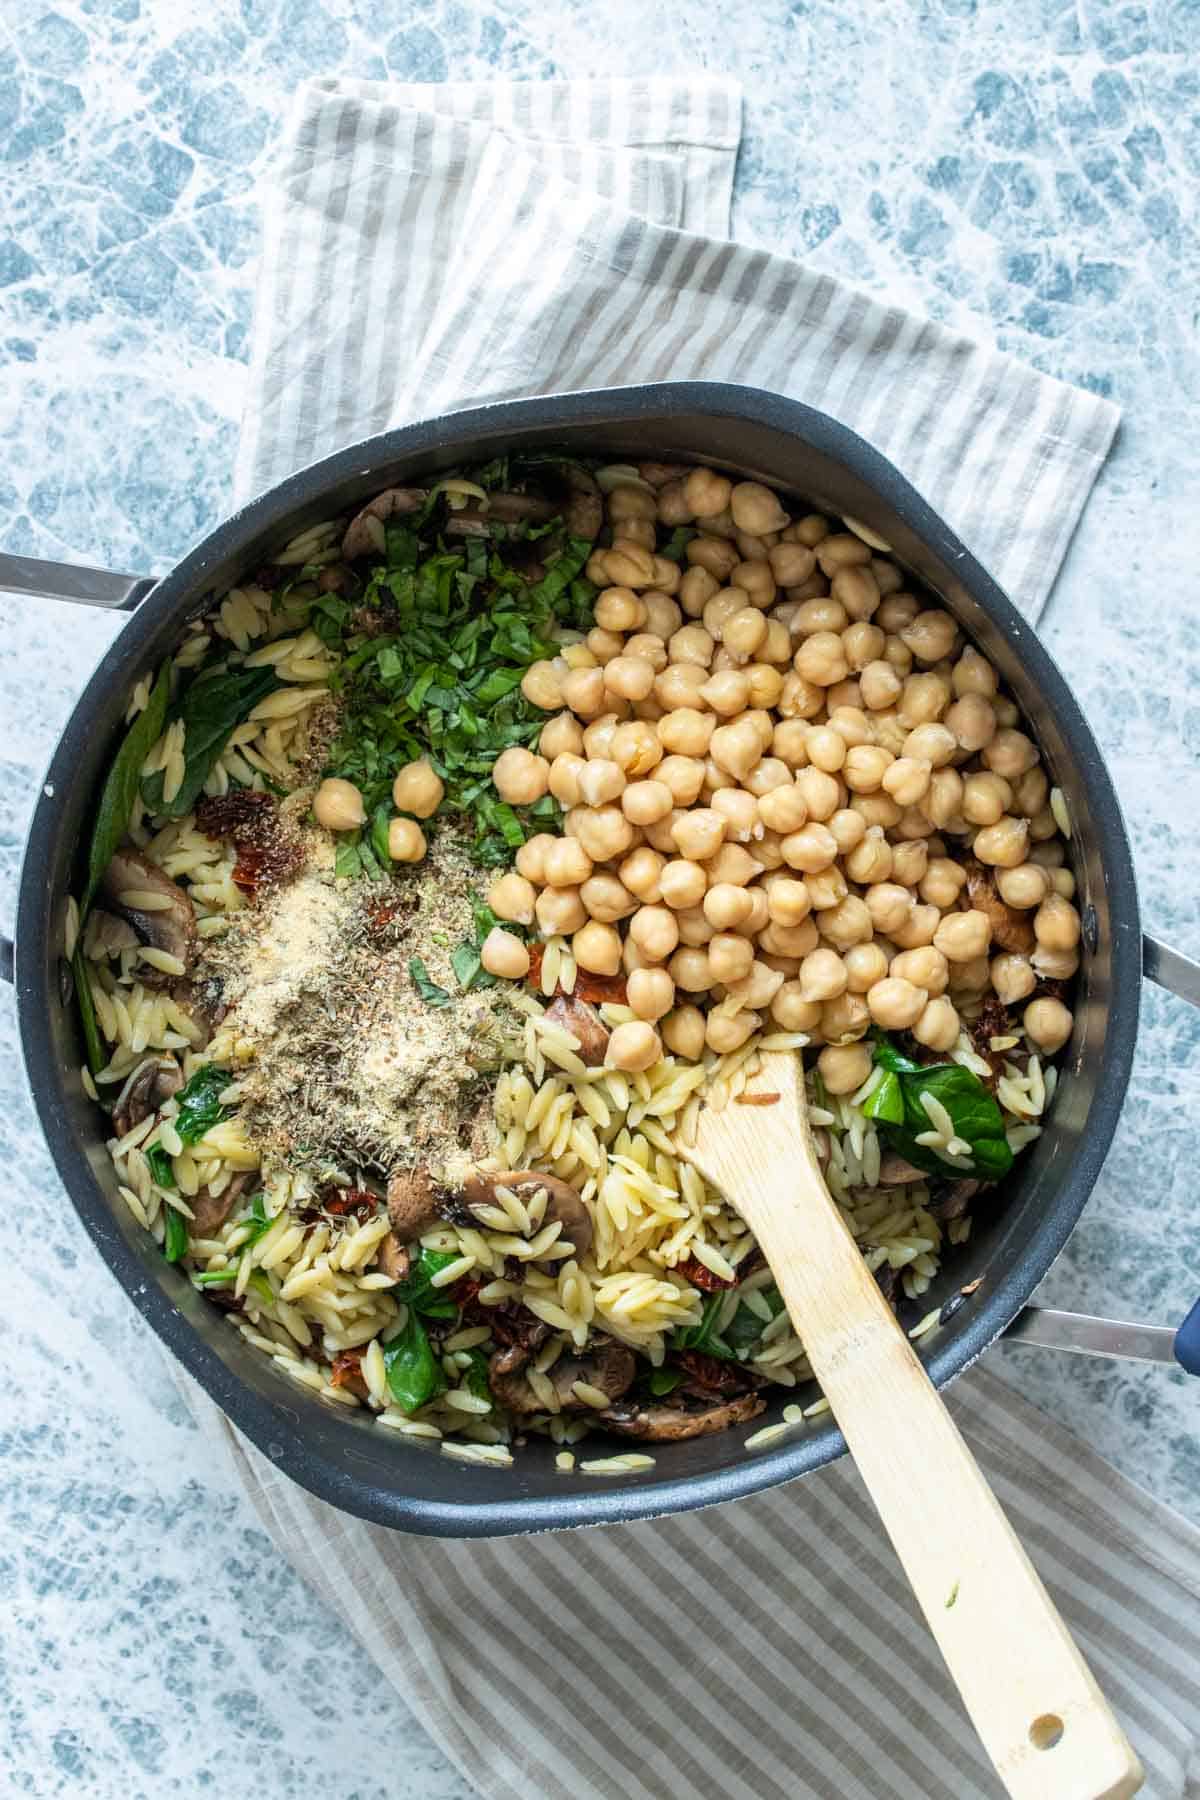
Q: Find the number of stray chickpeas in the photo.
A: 3